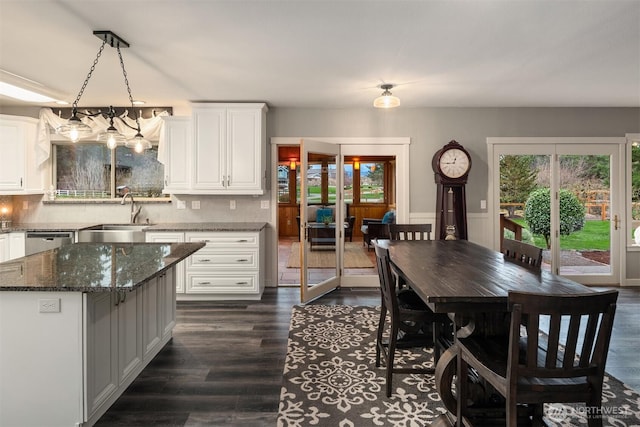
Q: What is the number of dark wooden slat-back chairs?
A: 4